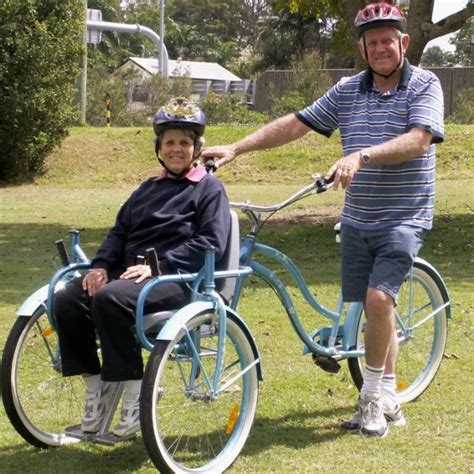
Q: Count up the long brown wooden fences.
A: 1